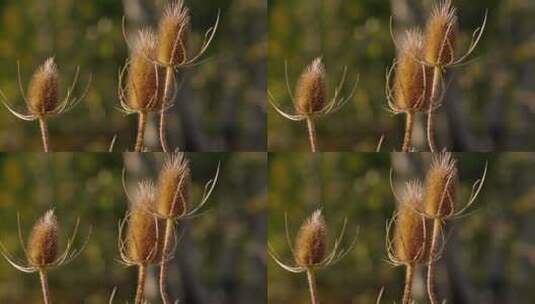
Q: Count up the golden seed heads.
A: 12